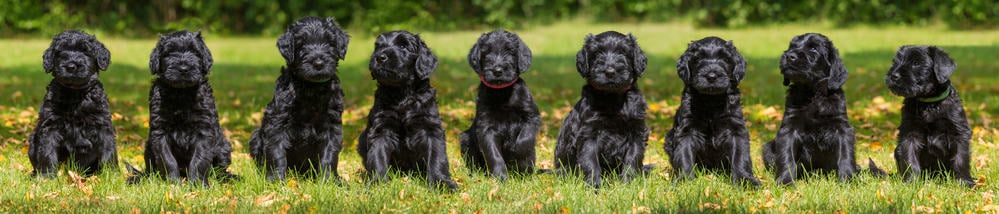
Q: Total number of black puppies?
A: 9